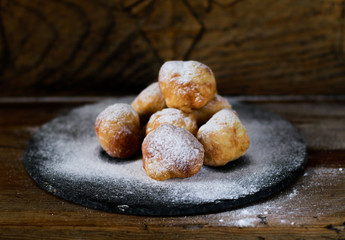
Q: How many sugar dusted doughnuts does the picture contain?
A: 7